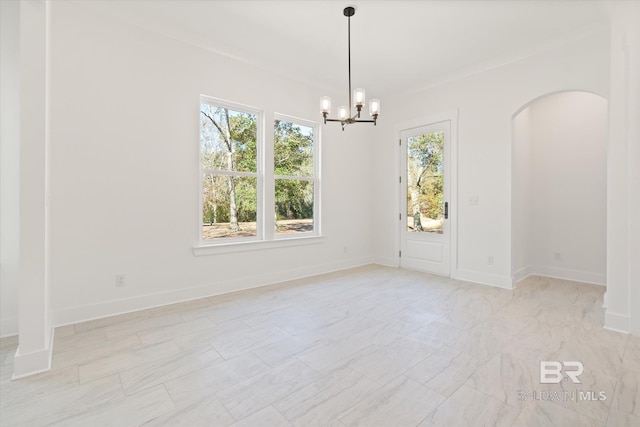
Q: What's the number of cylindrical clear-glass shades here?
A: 4